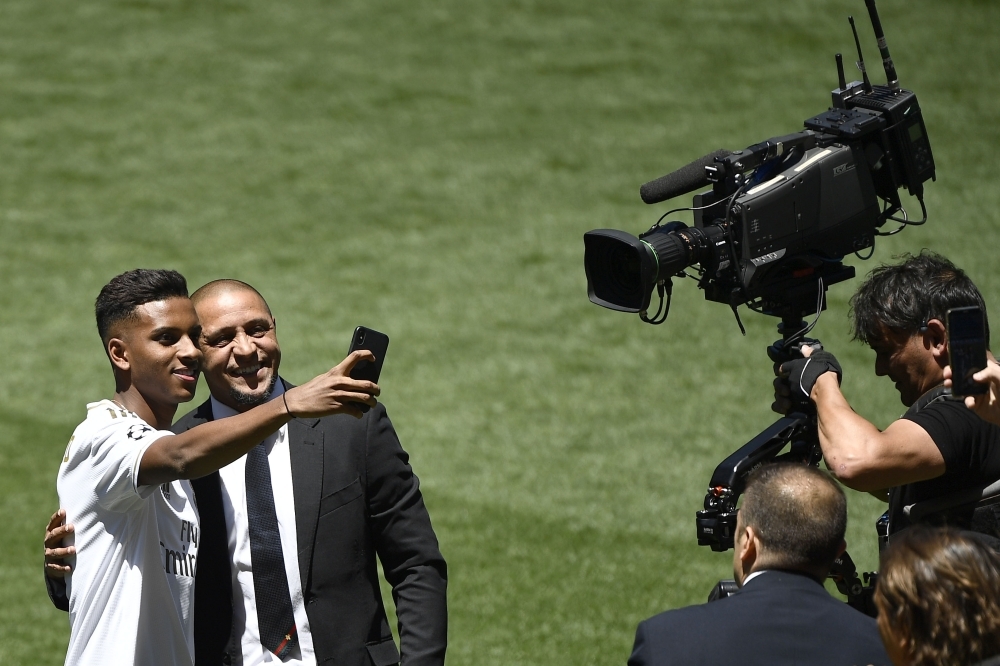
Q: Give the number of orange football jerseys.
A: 0